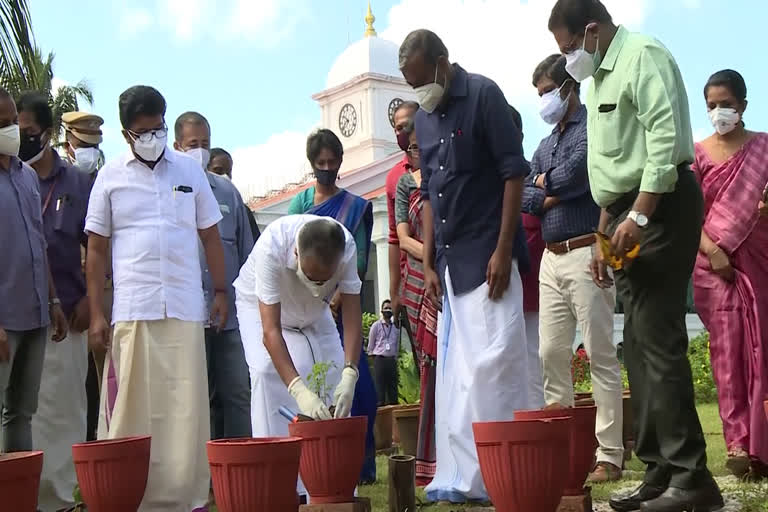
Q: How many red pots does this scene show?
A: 6